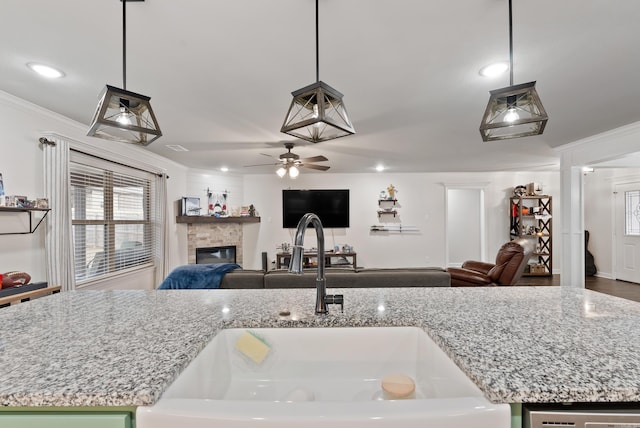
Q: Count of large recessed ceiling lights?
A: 2